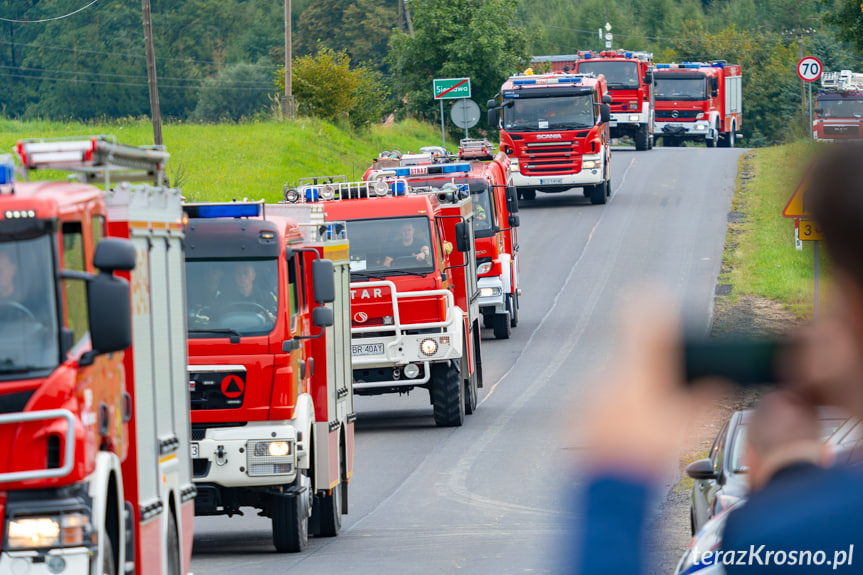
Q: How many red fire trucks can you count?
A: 8